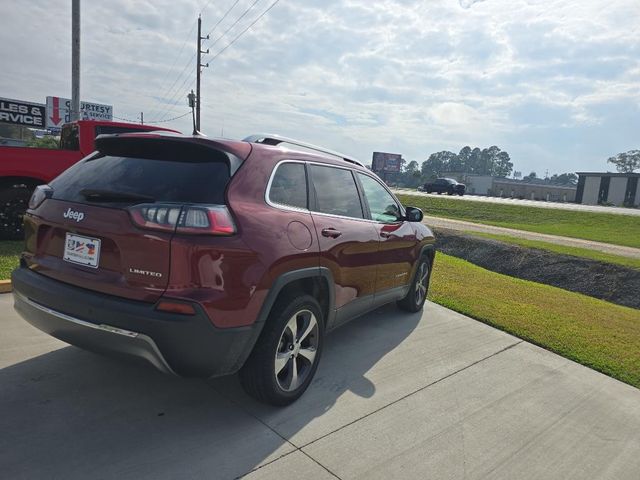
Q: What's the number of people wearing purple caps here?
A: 0